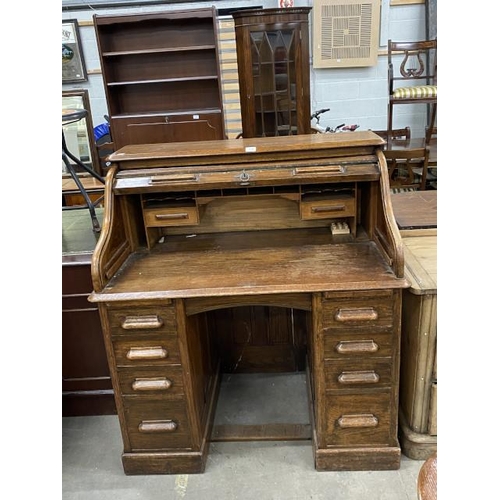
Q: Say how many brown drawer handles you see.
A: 10